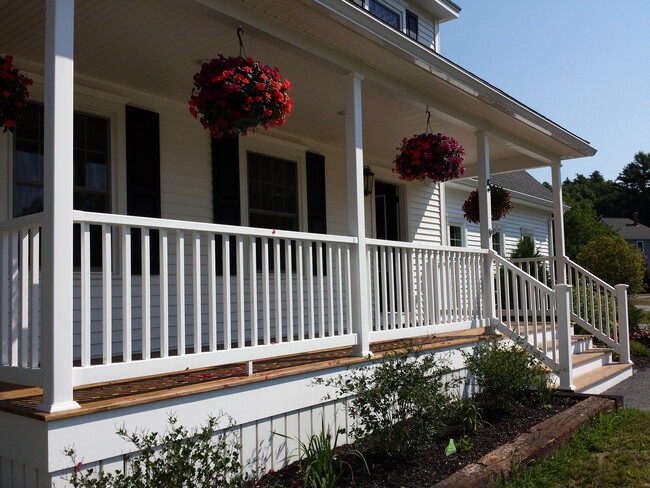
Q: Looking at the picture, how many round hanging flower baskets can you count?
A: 4